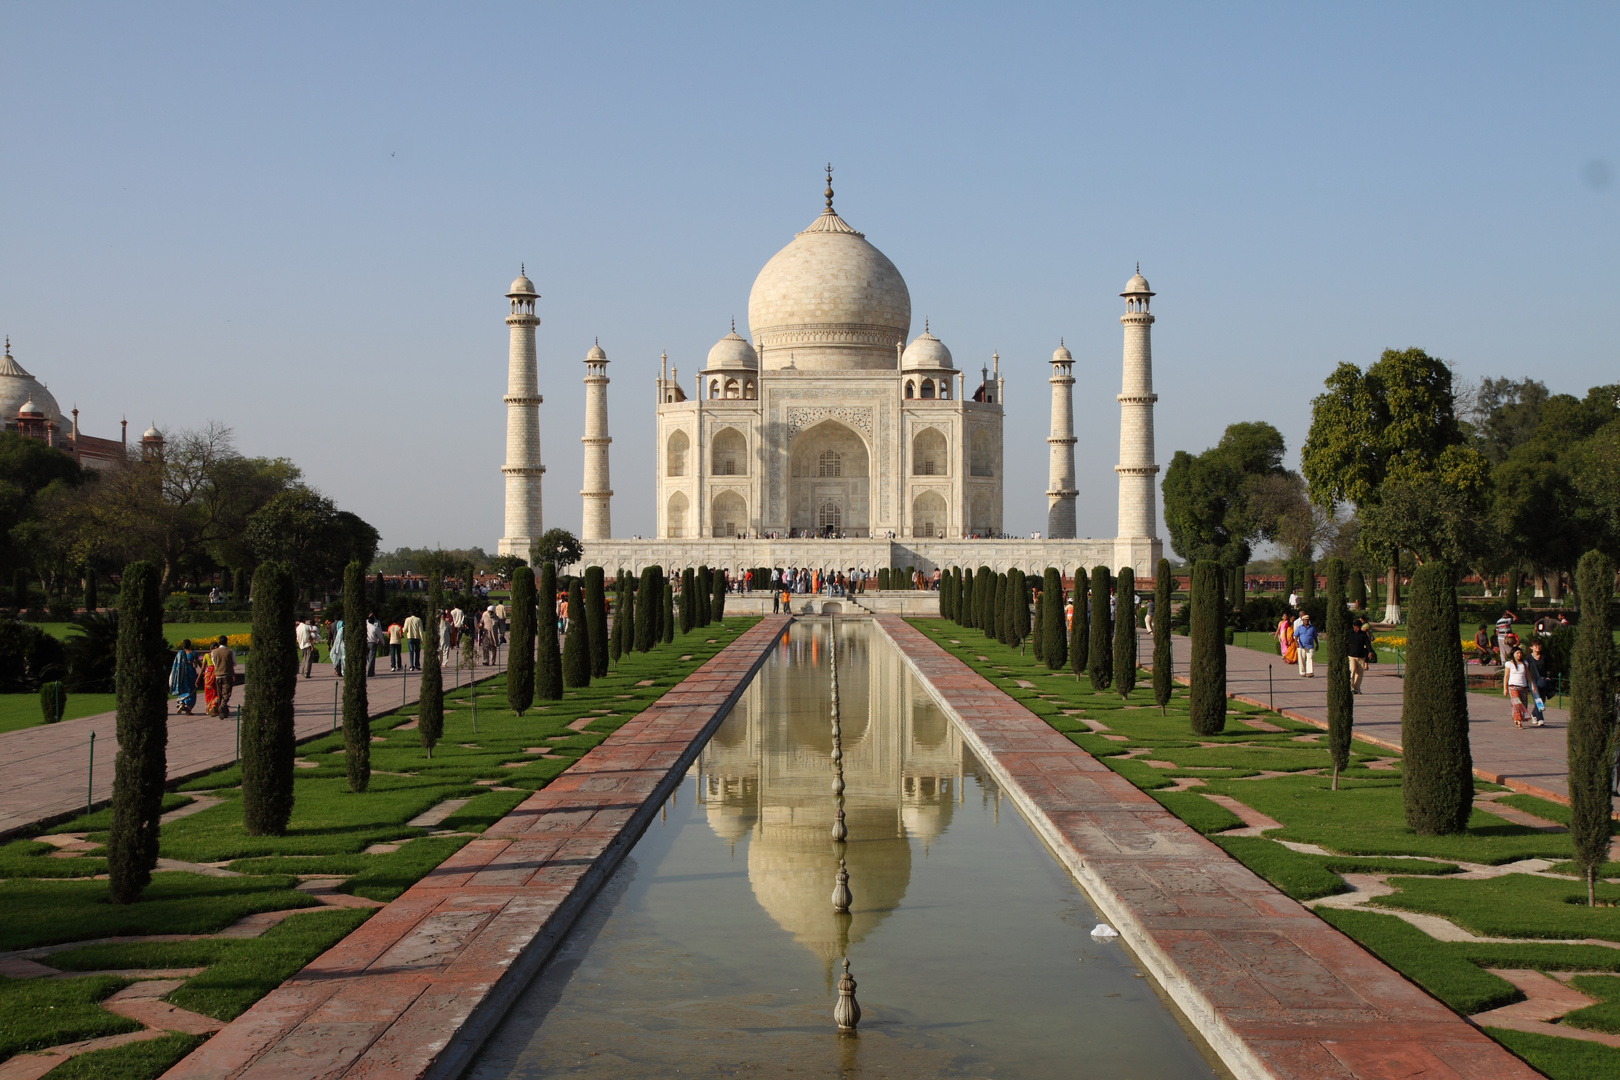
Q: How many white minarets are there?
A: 4